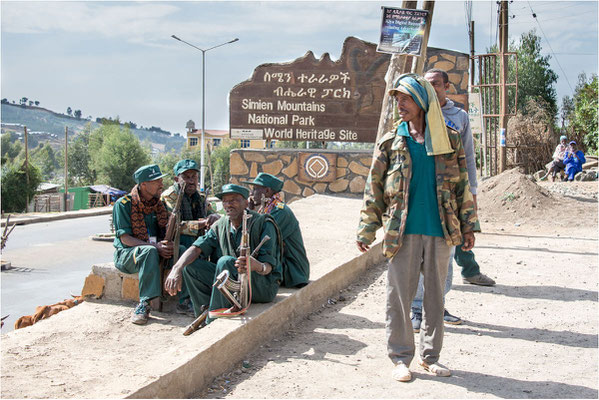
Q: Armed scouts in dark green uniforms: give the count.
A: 4